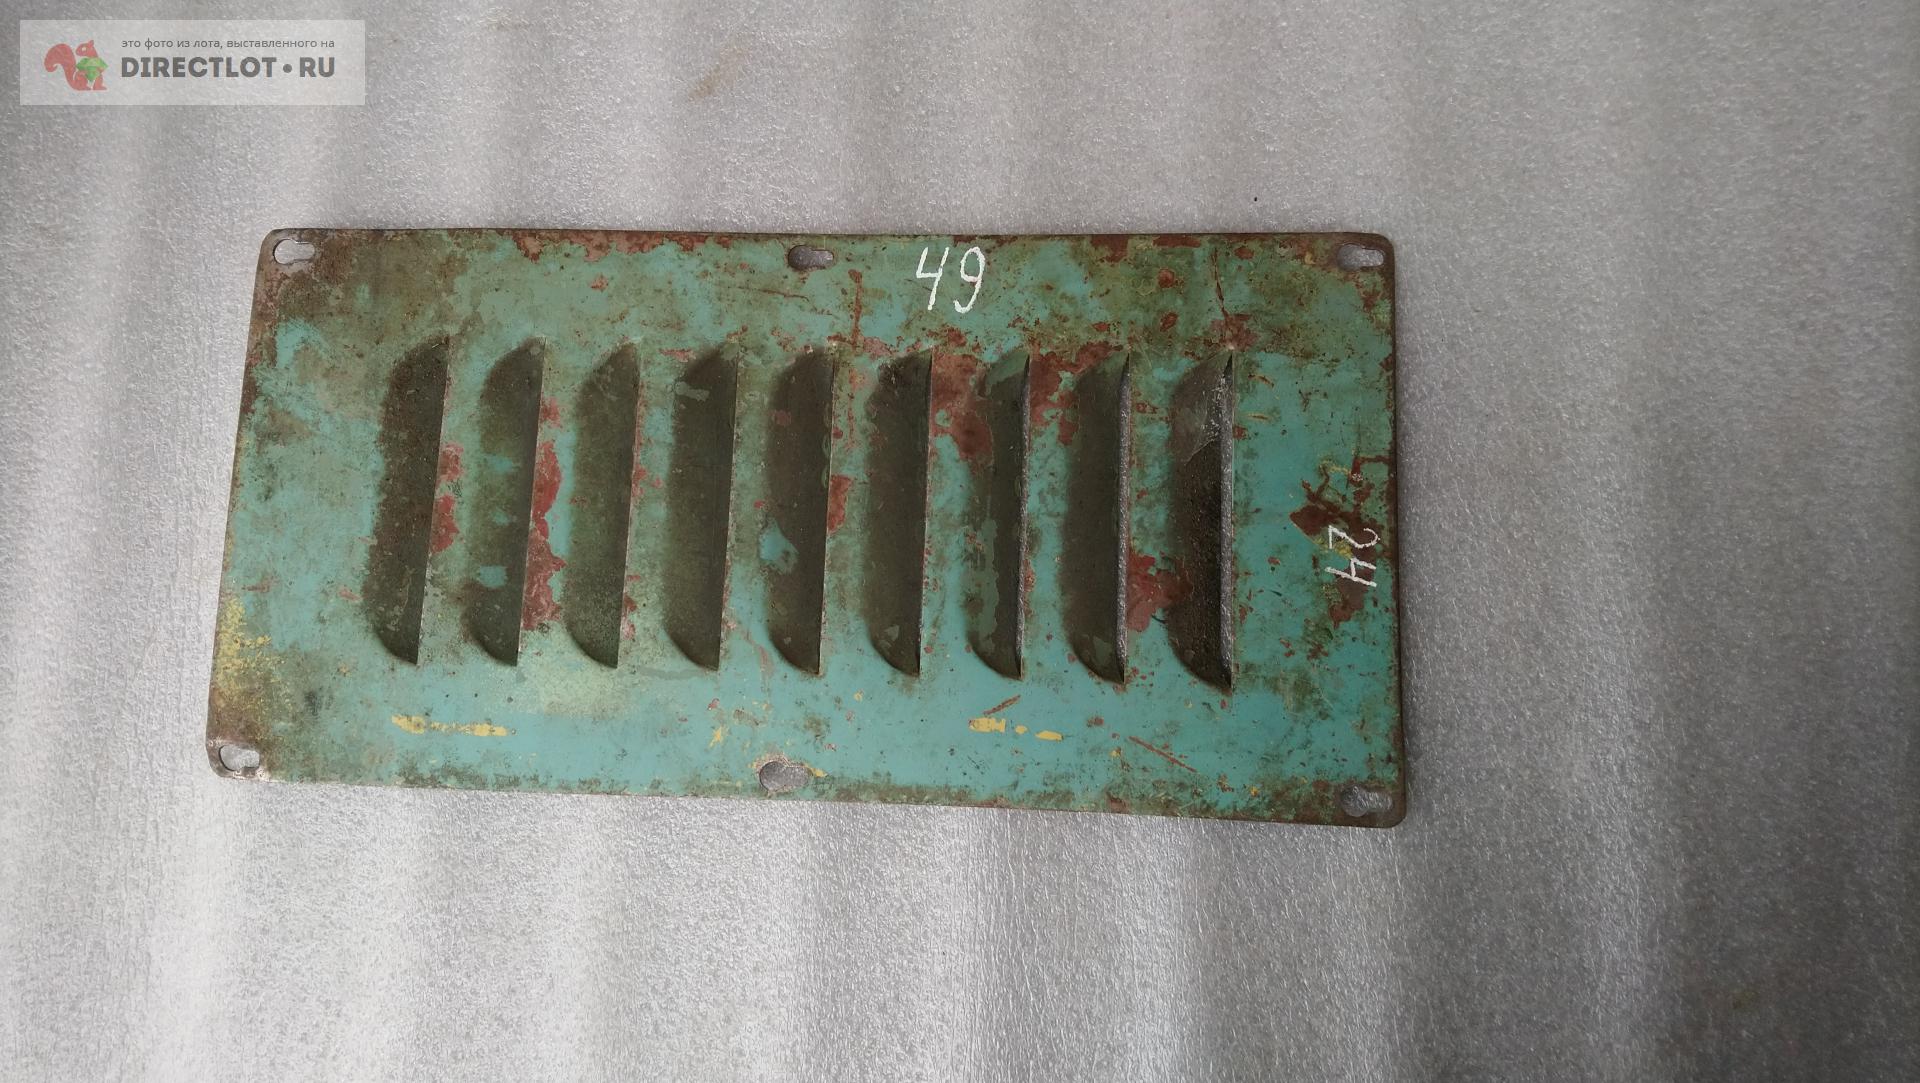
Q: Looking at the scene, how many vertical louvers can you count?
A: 9